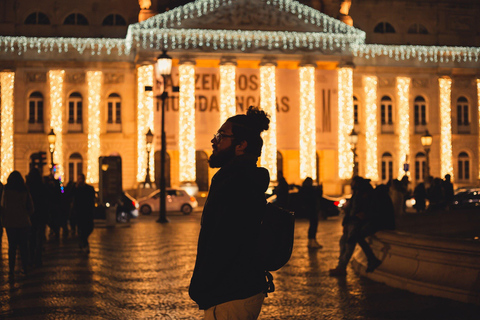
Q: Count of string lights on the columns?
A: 13